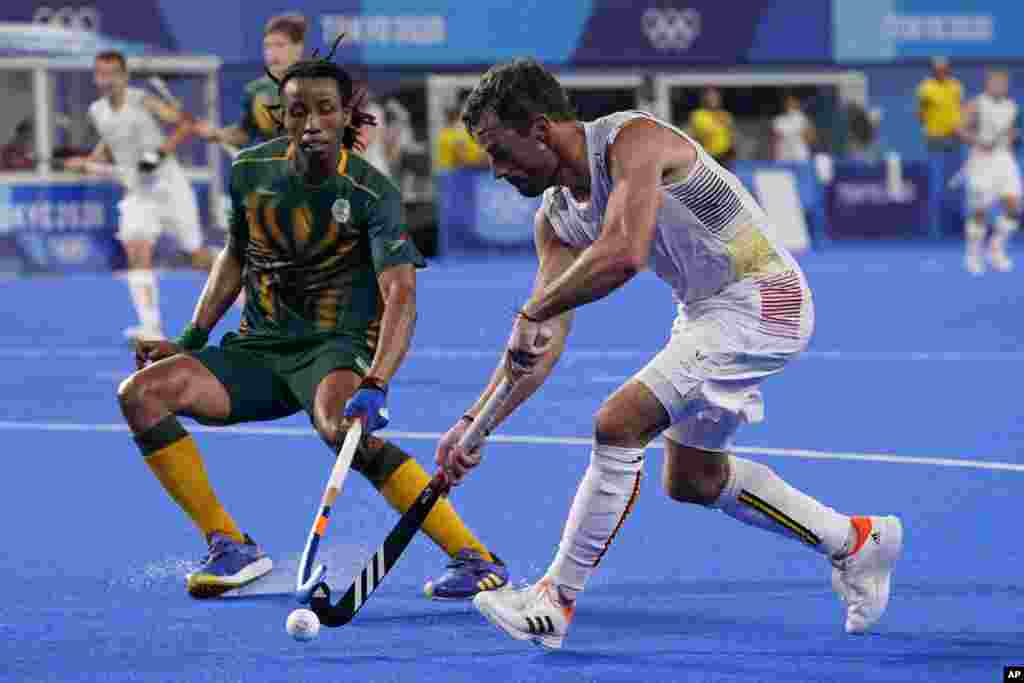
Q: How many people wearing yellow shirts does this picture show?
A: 3